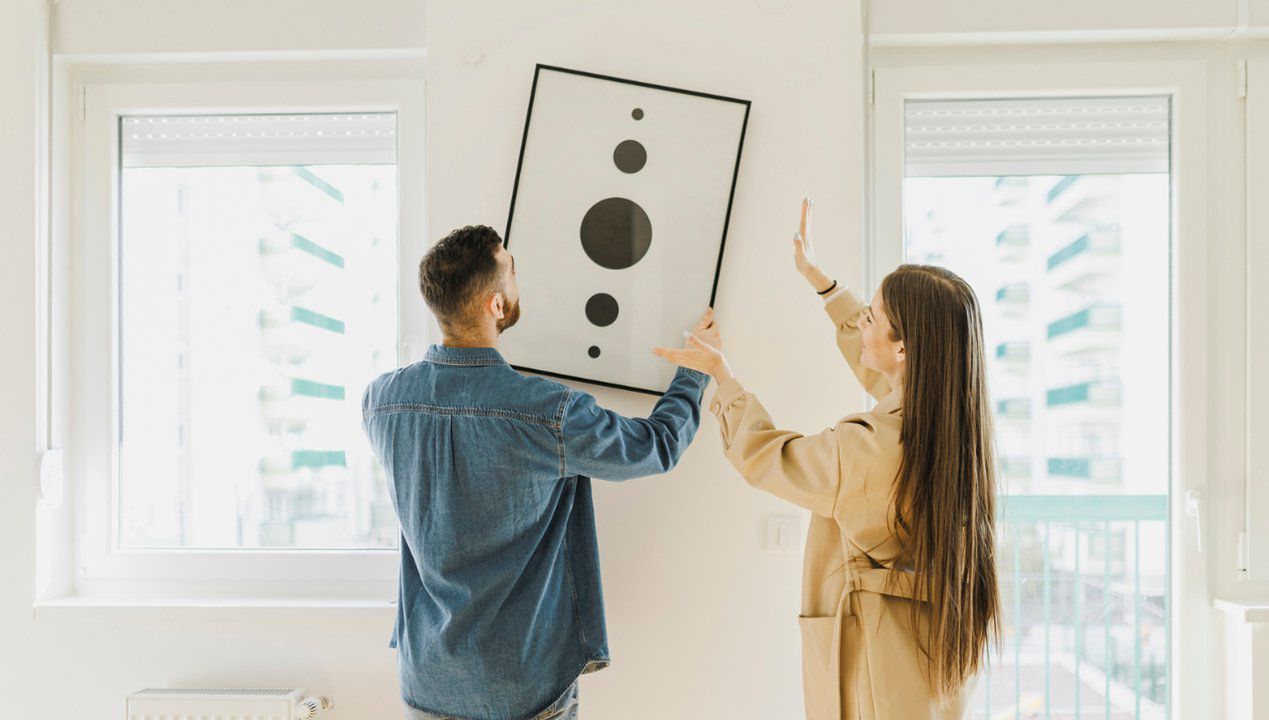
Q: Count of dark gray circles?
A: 5